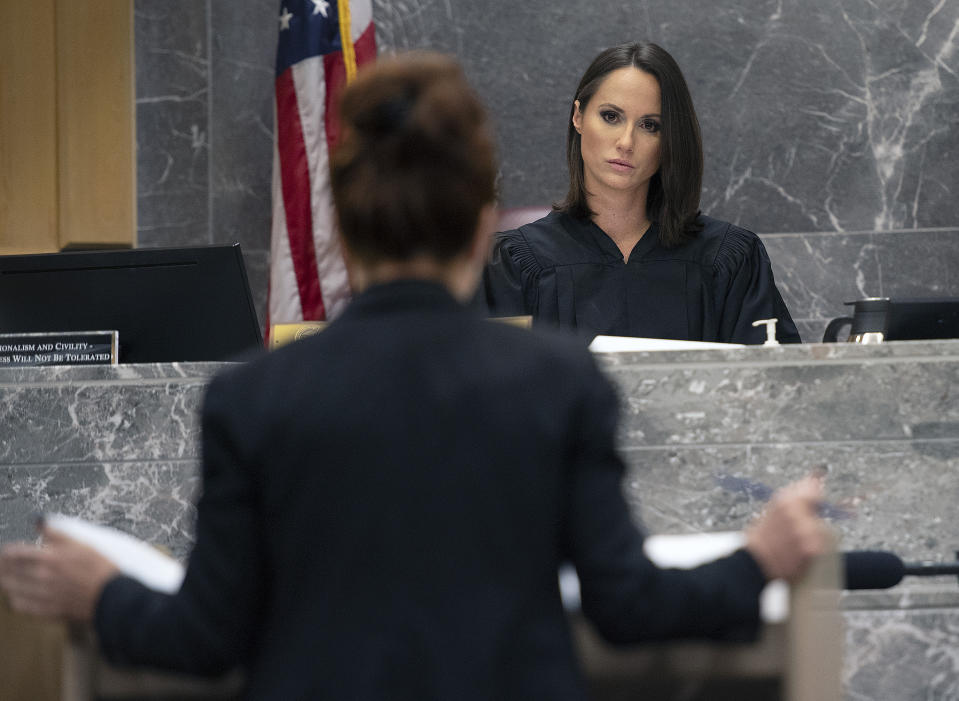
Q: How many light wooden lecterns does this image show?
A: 1